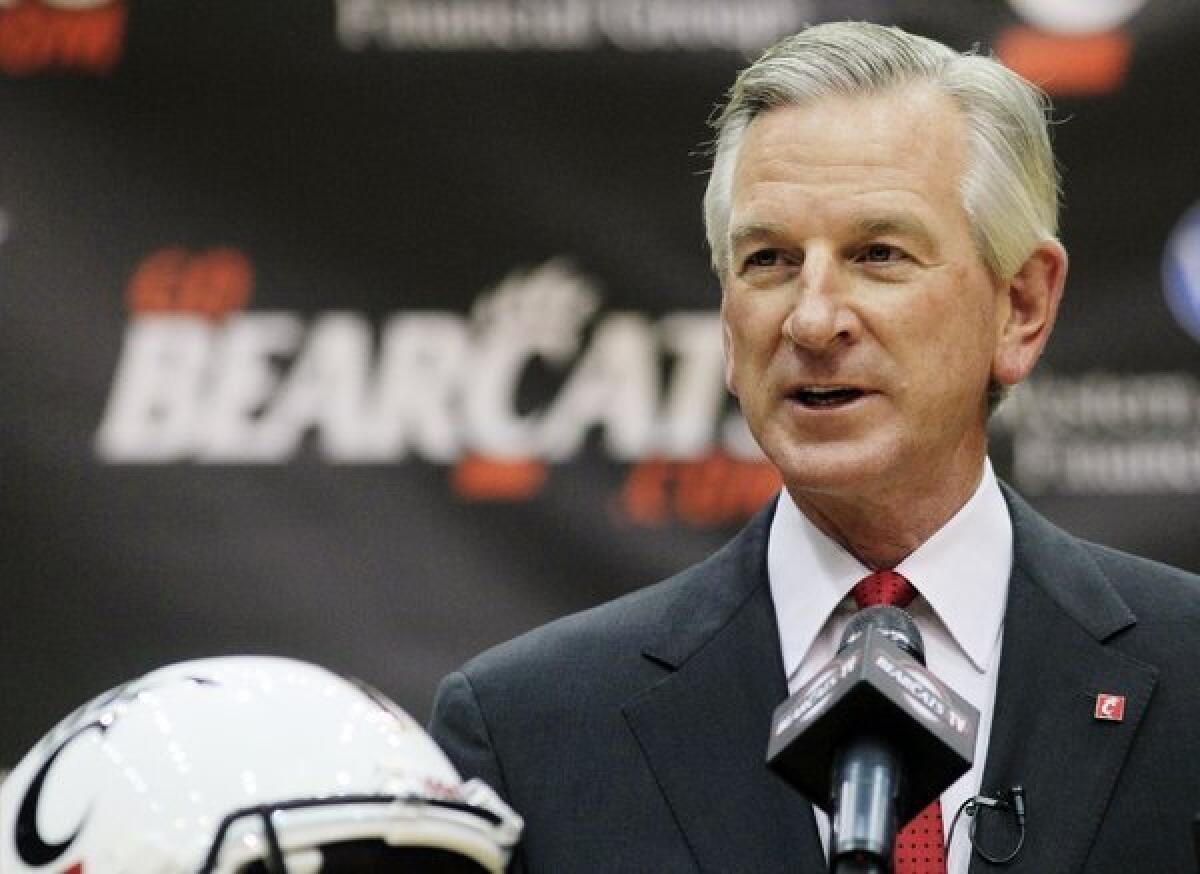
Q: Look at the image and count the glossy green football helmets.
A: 0